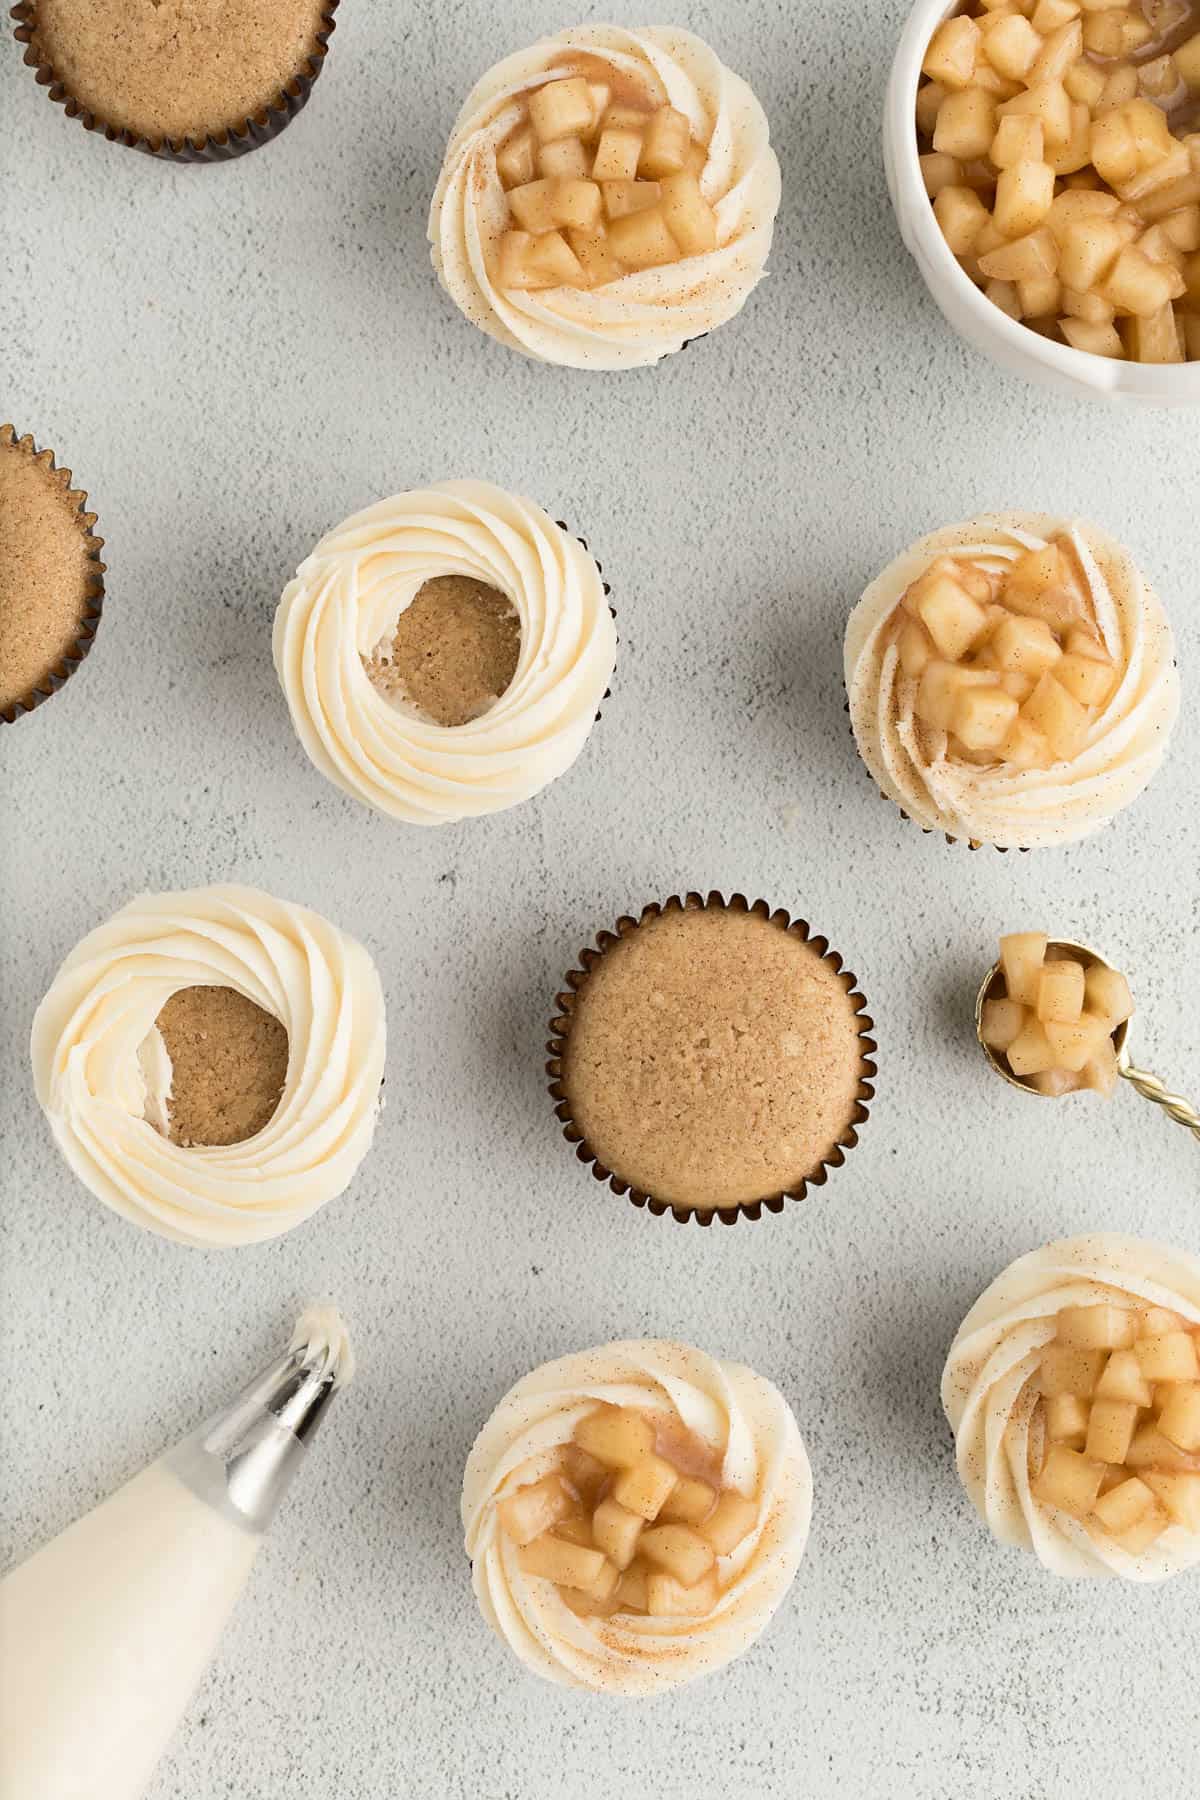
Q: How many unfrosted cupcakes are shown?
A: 3